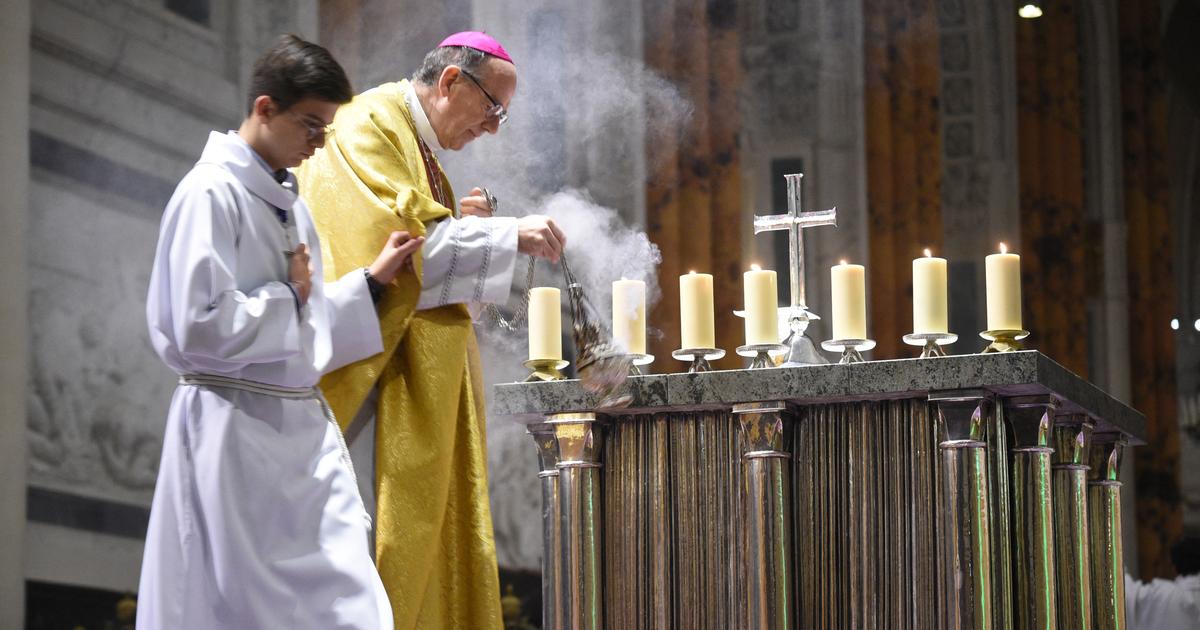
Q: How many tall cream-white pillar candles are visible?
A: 7